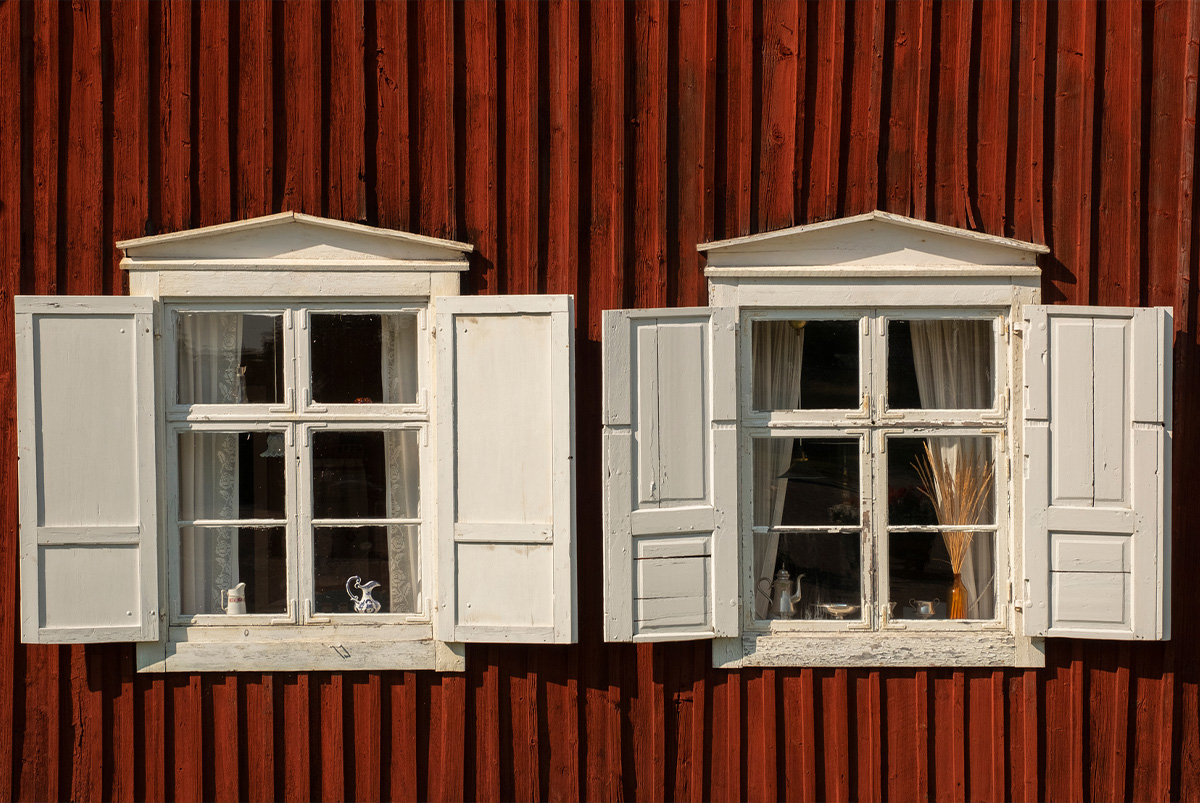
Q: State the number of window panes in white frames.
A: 12